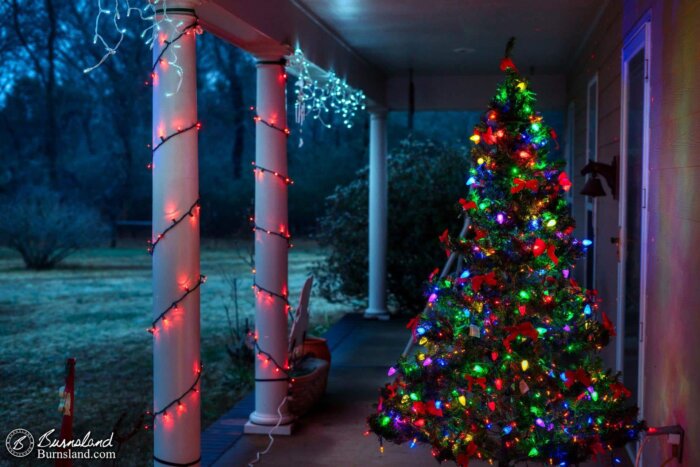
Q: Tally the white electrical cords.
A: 1